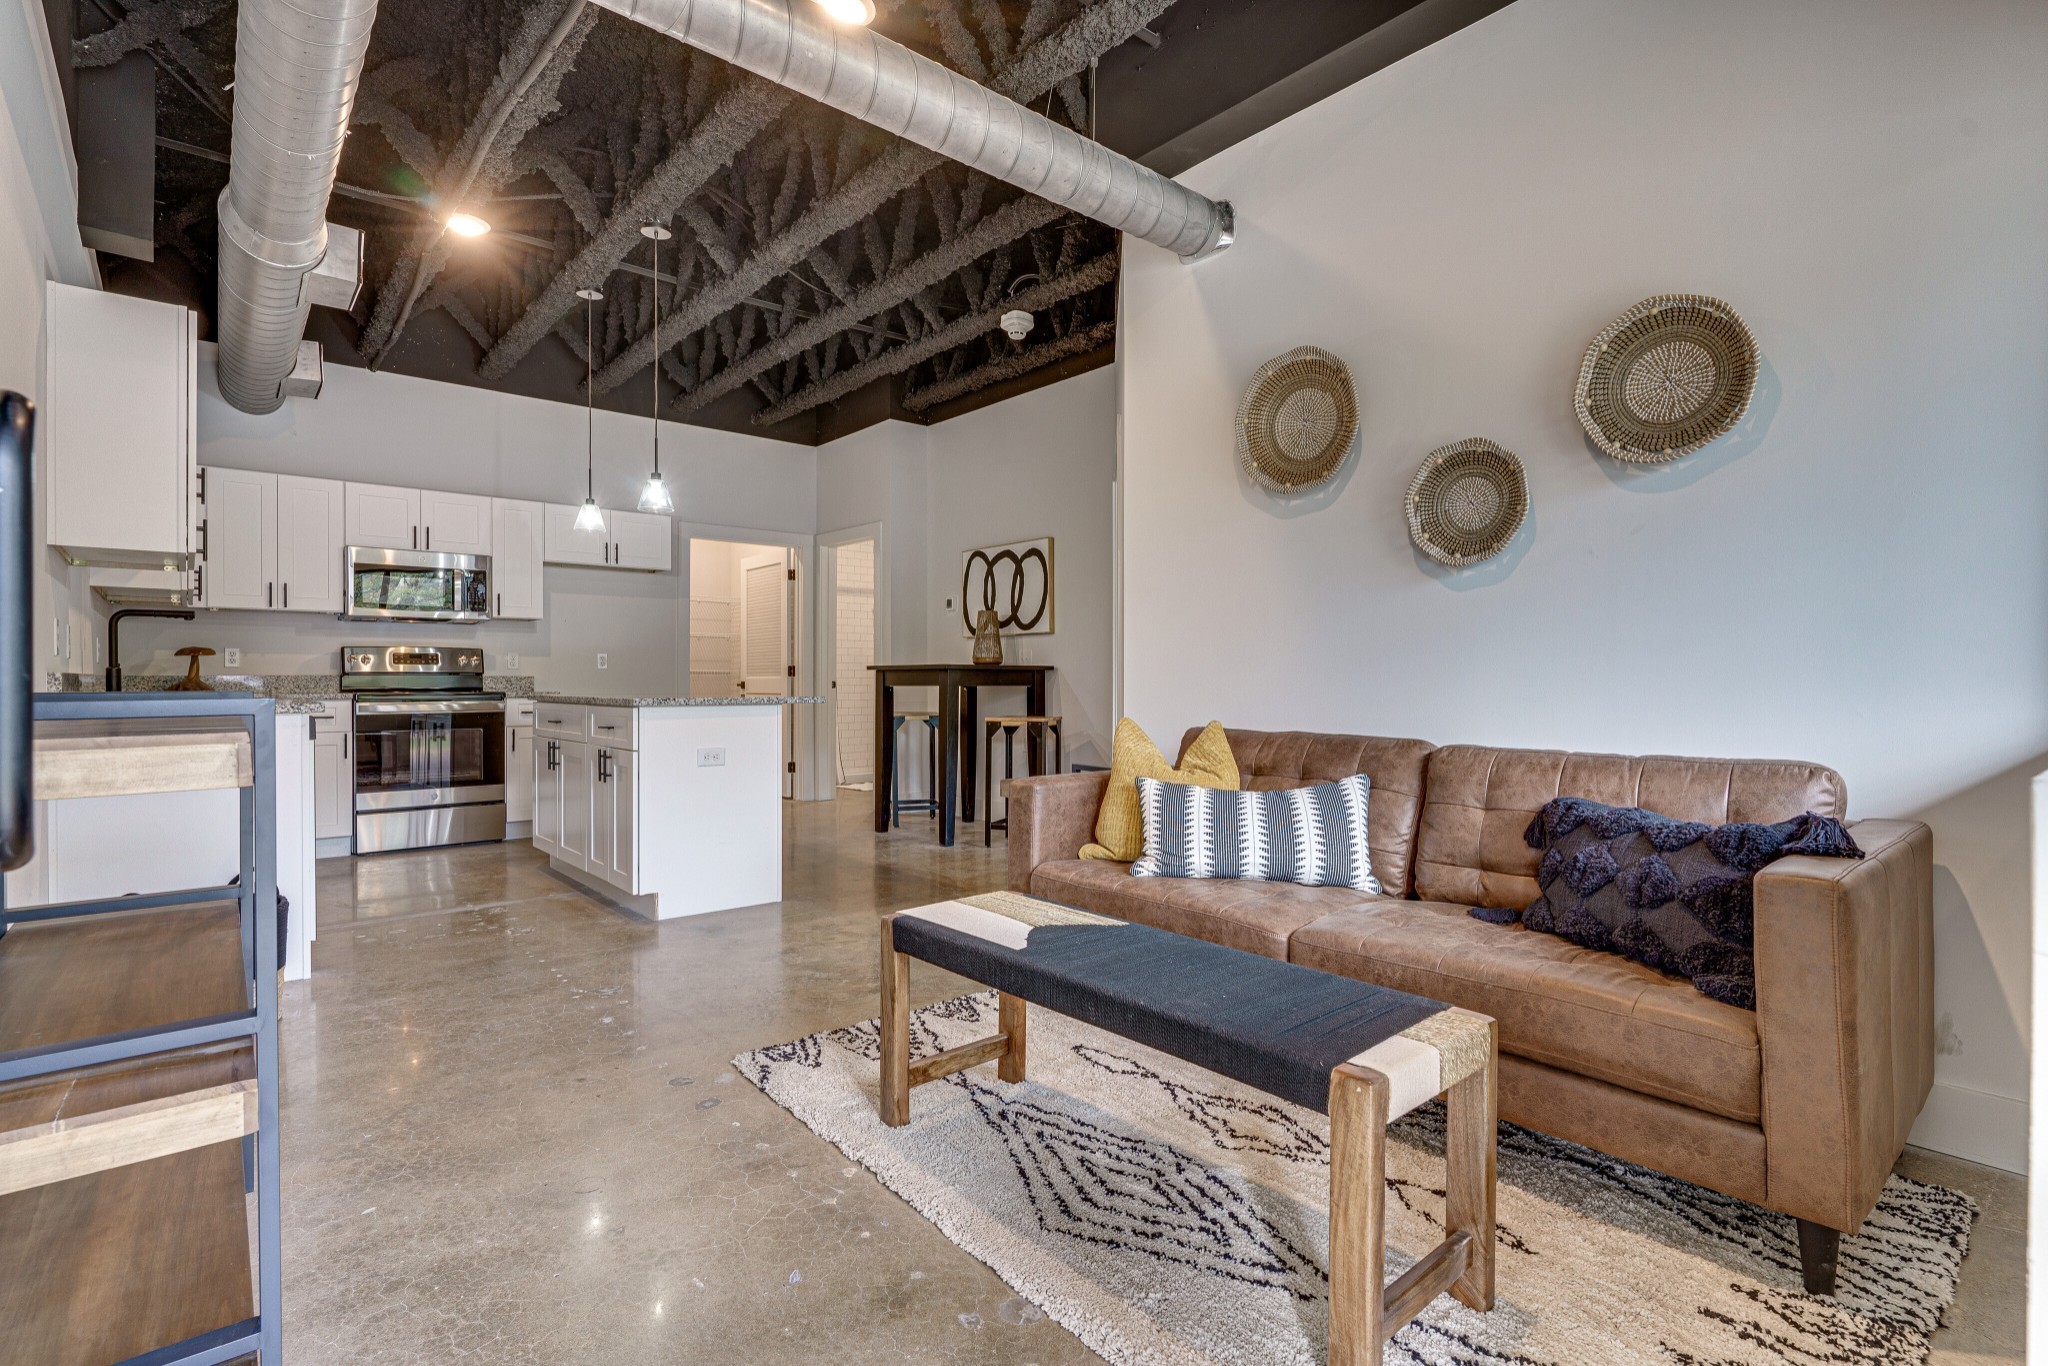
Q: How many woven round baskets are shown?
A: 3